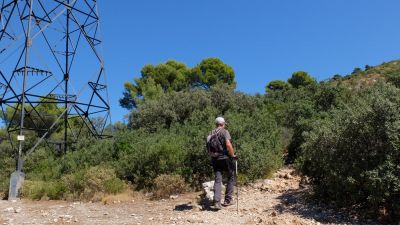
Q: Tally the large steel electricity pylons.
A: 1